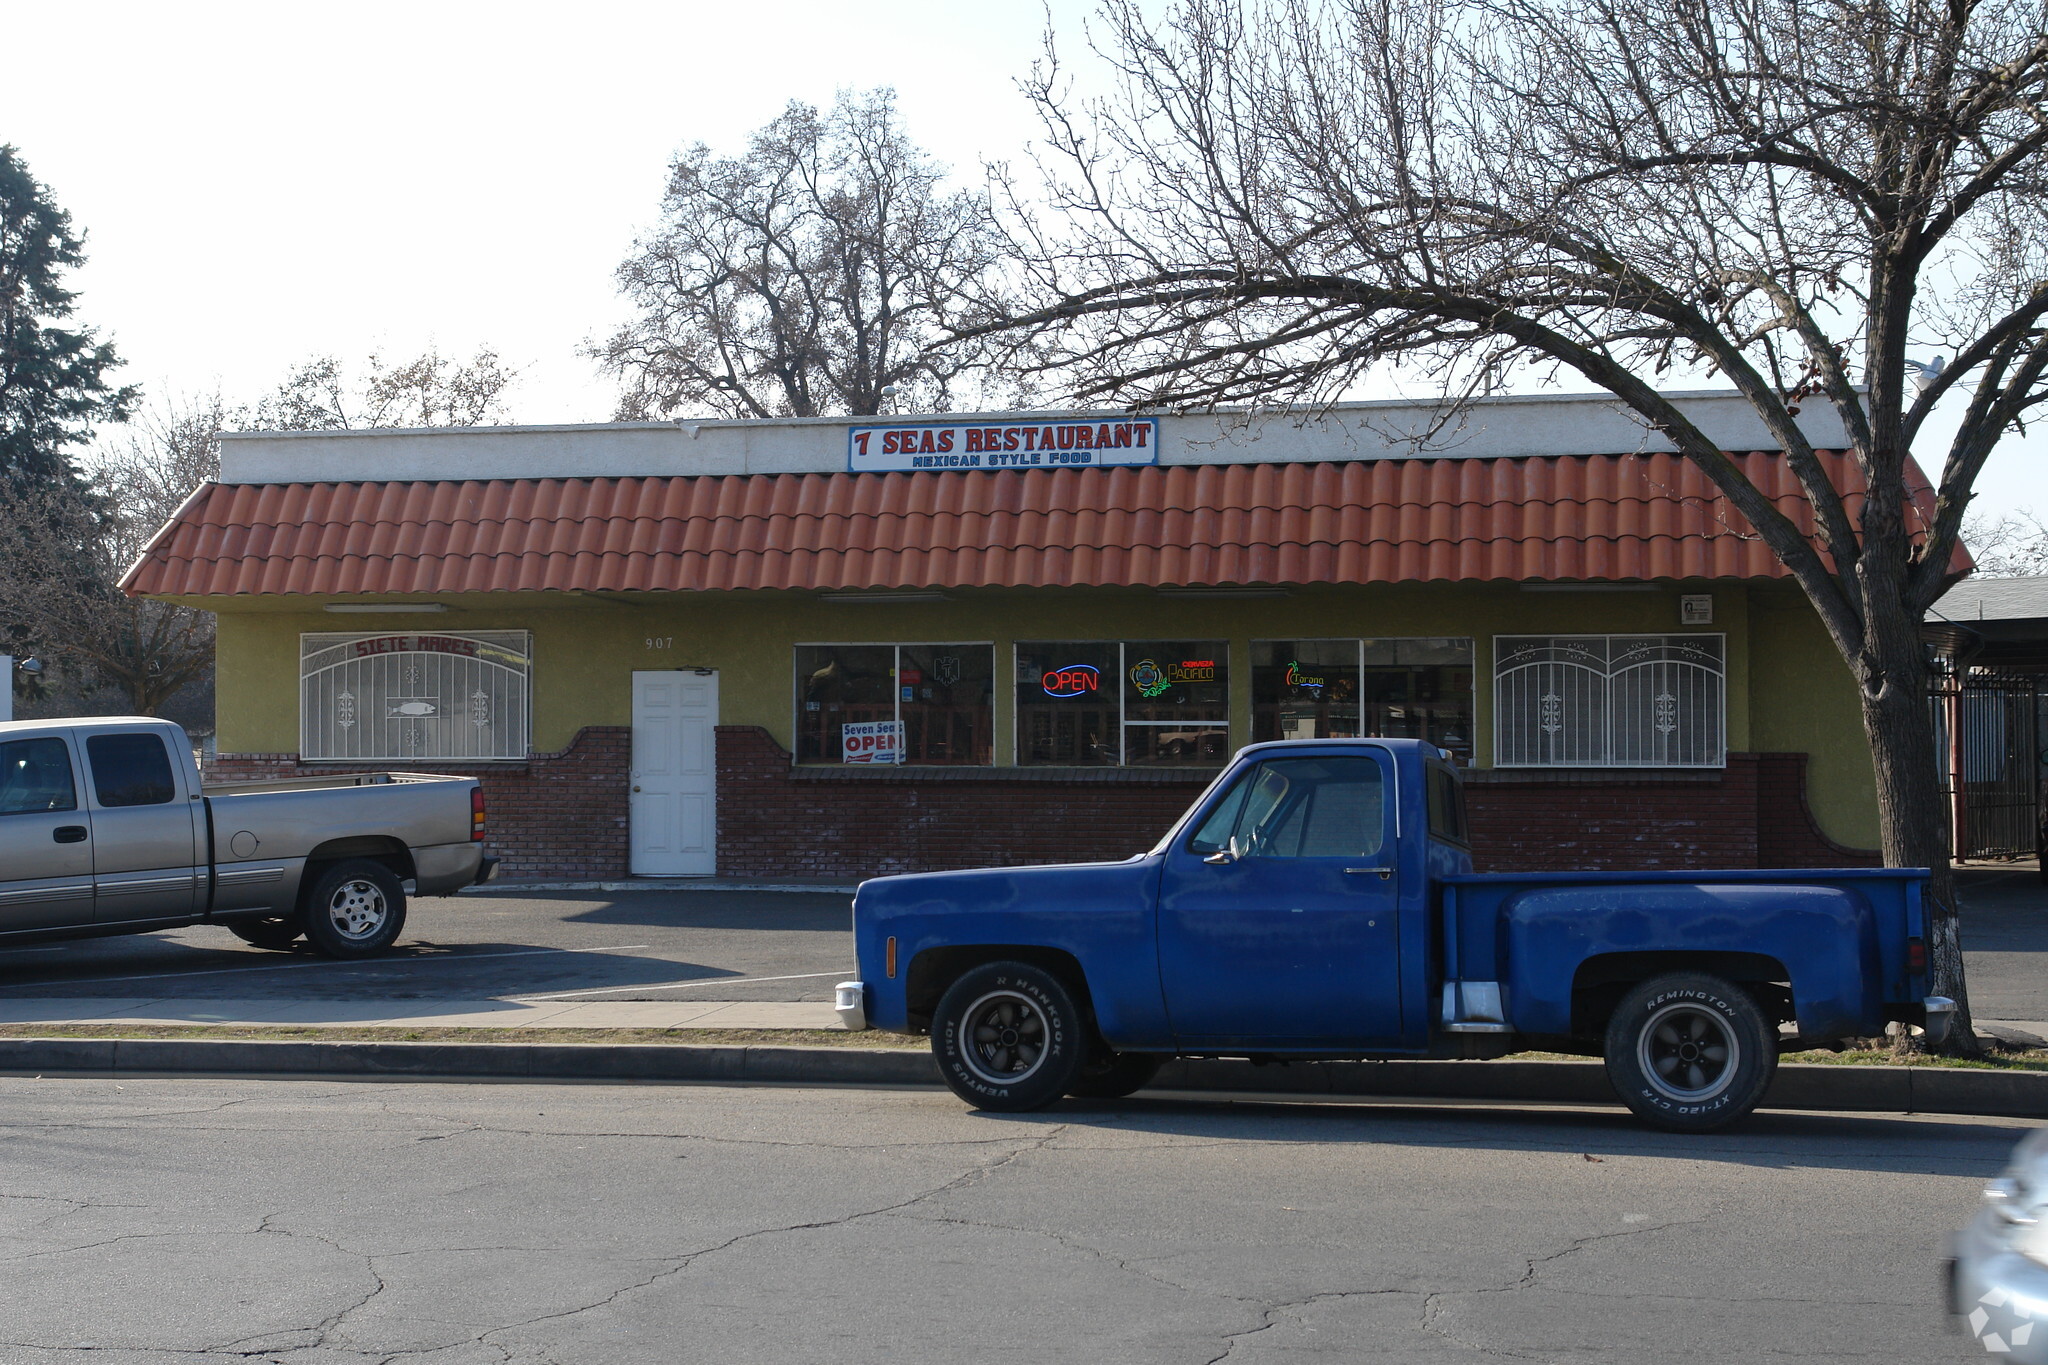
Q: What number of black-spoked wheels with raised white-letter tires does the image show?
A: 2